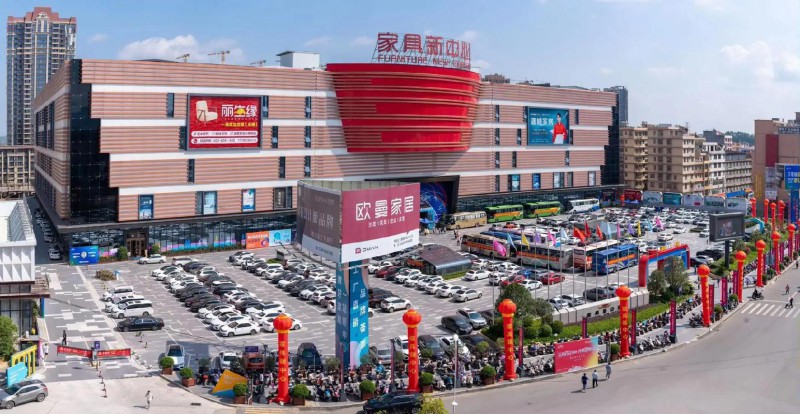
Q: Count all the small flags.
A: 15